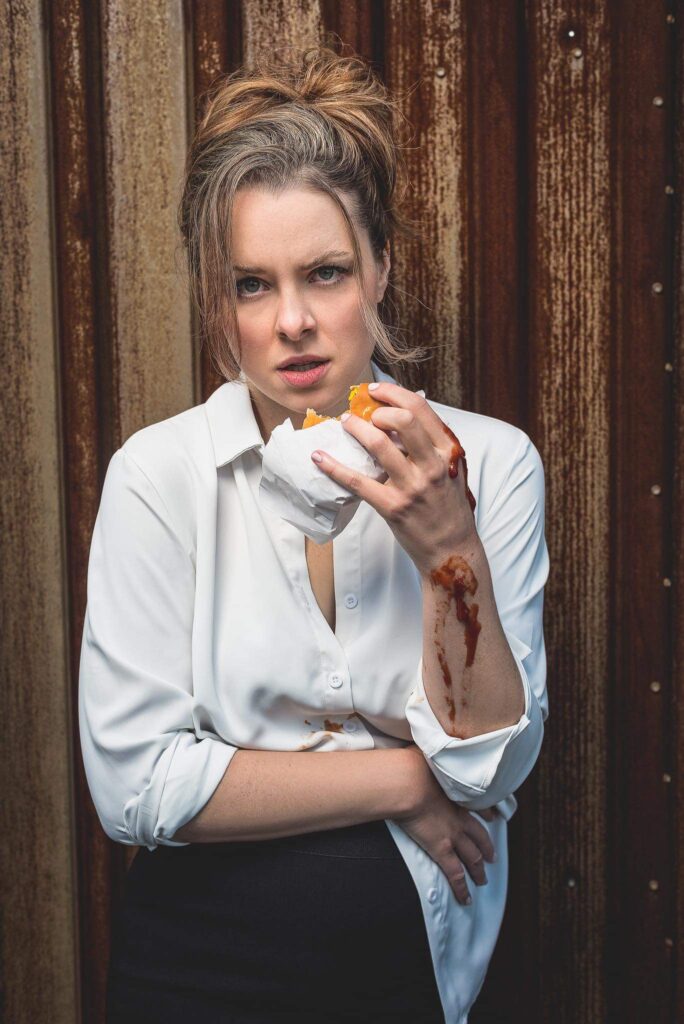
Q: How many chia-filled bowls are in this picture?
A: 0